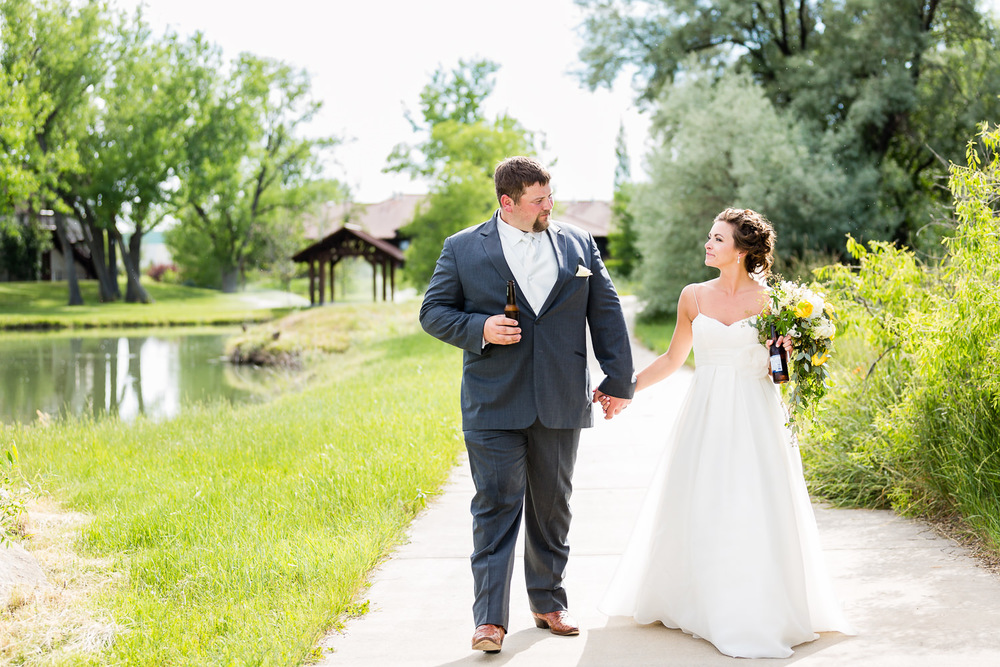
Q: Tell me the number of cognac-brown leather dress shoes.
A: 2